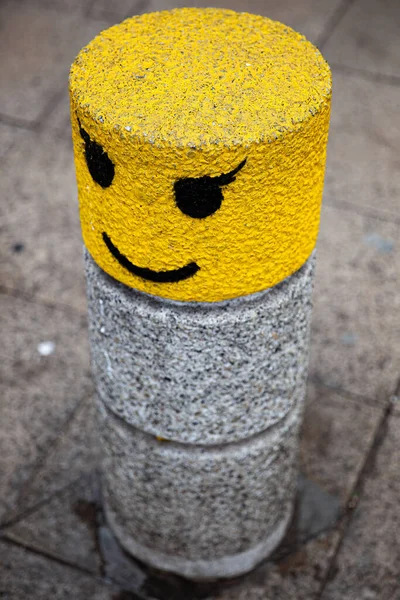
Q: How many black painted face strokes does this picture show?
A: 3